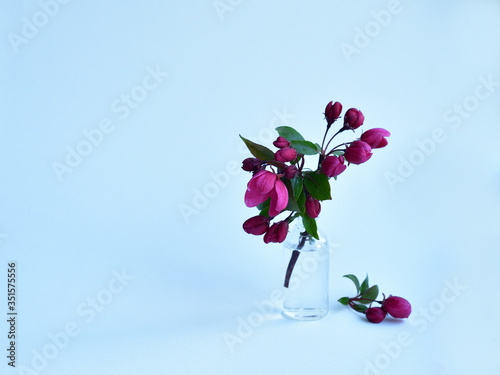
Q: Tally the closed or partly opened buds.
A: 14